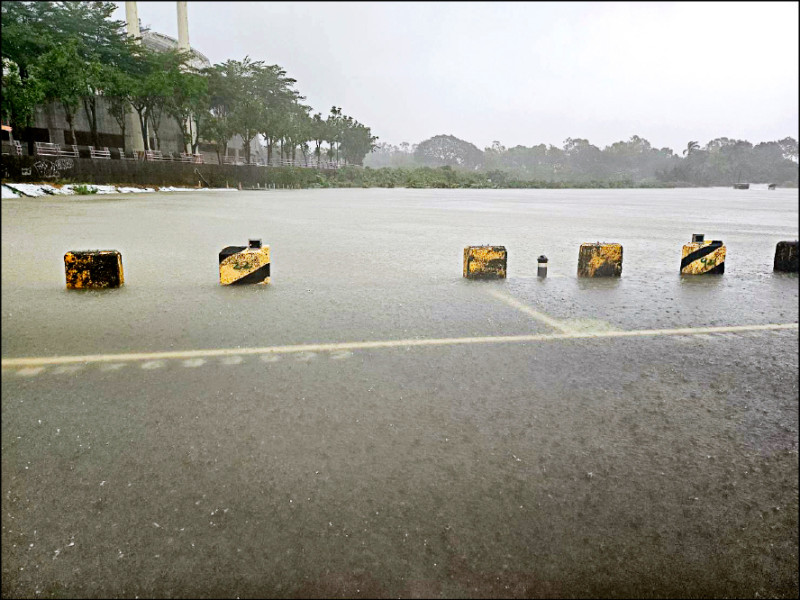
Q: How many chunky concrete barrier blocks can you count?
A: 6